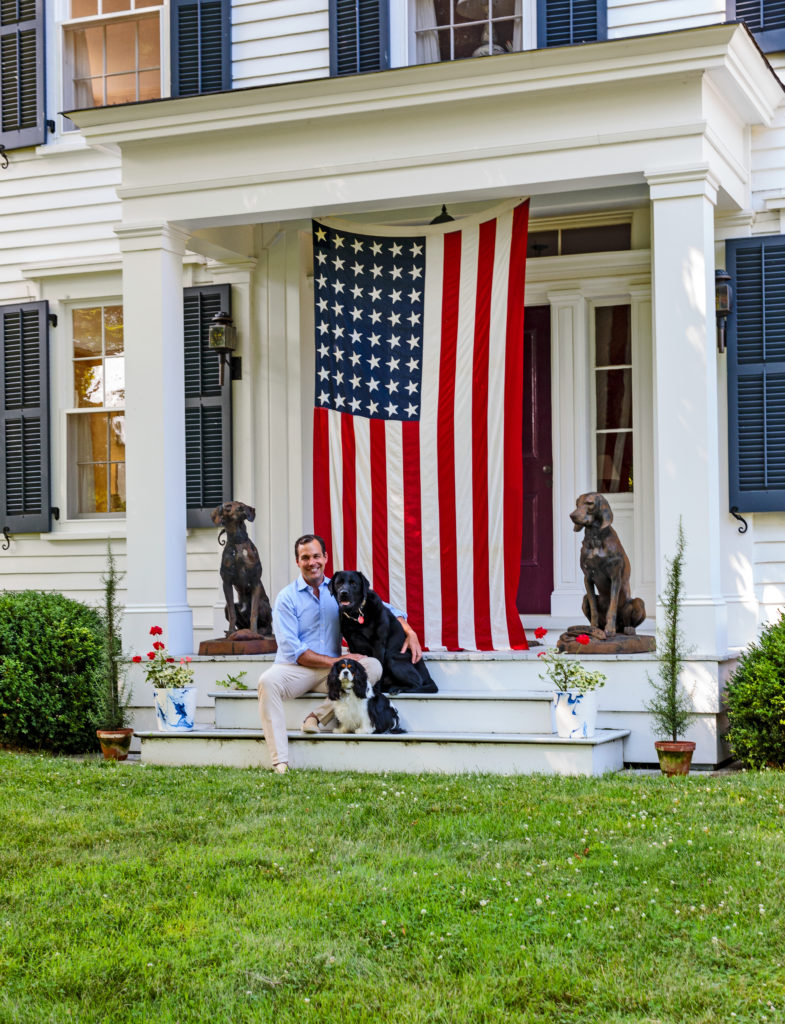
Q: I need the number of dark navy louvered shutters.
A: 8